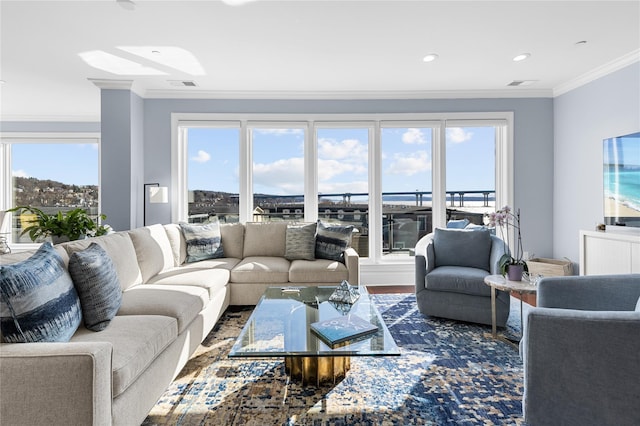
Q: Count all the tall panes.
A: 5